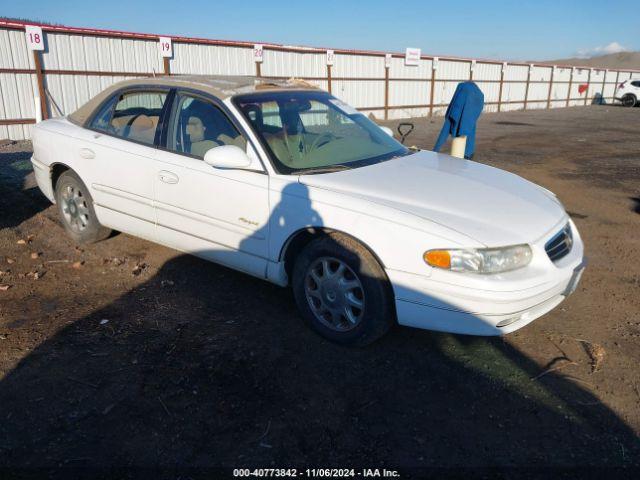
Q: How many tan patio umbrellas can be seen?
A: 0